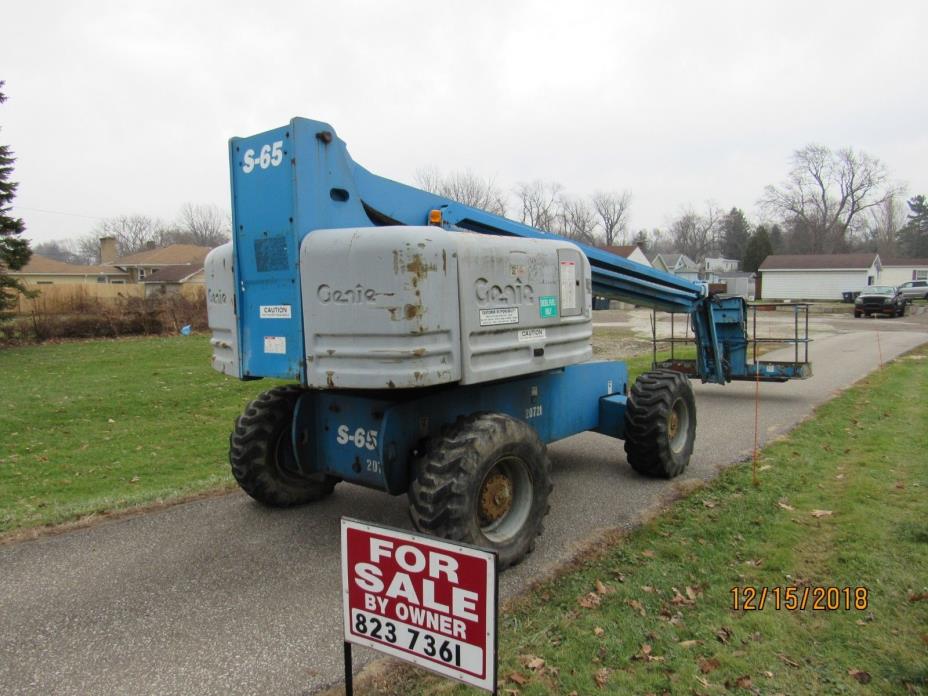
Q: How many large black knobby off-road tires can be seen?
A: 3